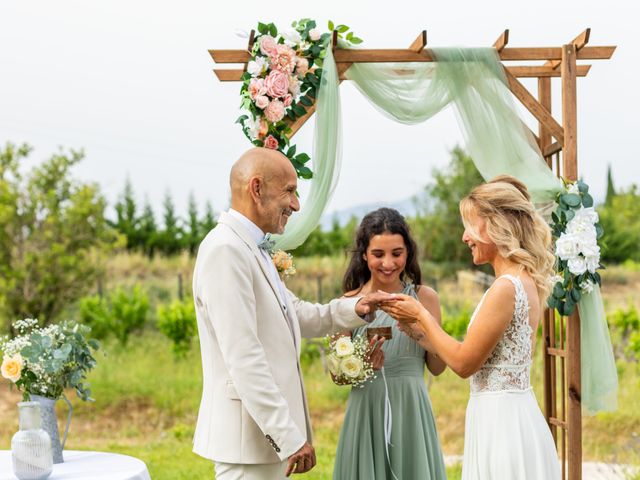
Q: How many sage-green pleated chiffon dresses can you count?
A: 1